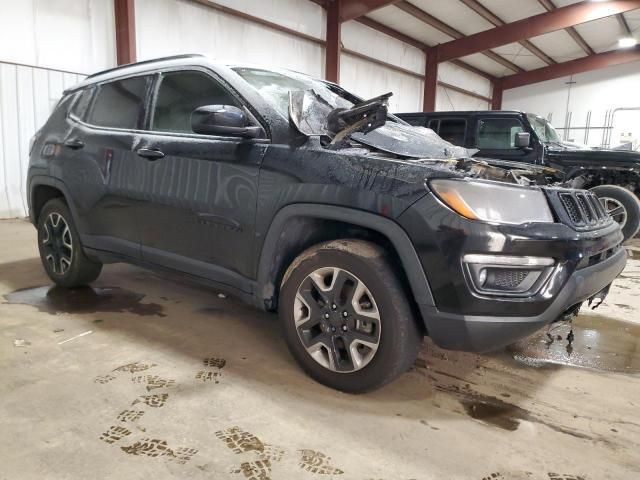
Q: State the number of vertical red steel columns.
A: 4